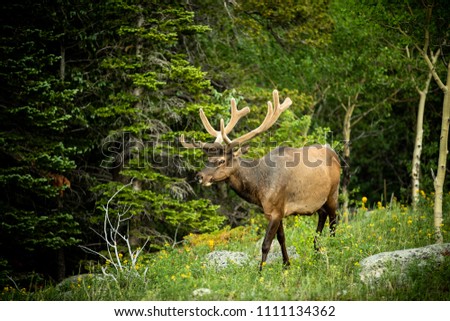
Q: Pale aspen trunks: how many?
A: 3